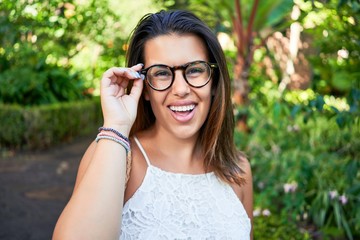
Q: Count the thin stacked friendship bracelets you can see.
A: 3